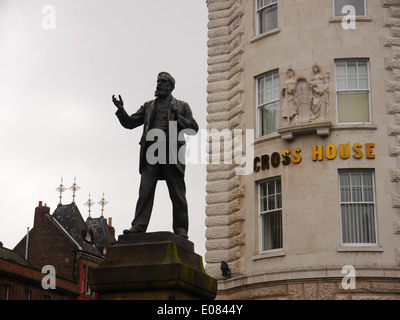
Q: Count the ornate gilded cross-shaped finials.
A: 4